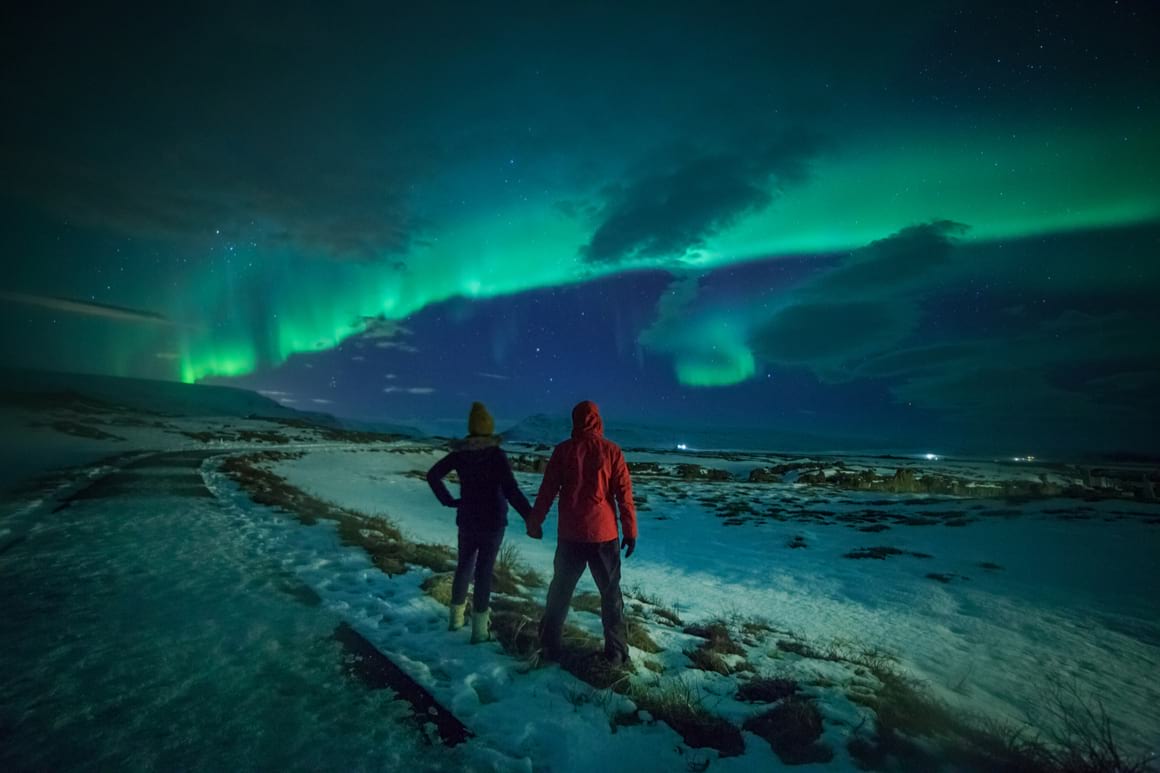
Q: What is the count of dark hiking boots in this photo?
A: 2